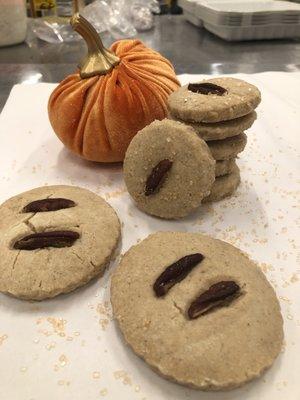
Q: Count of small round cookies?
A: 6